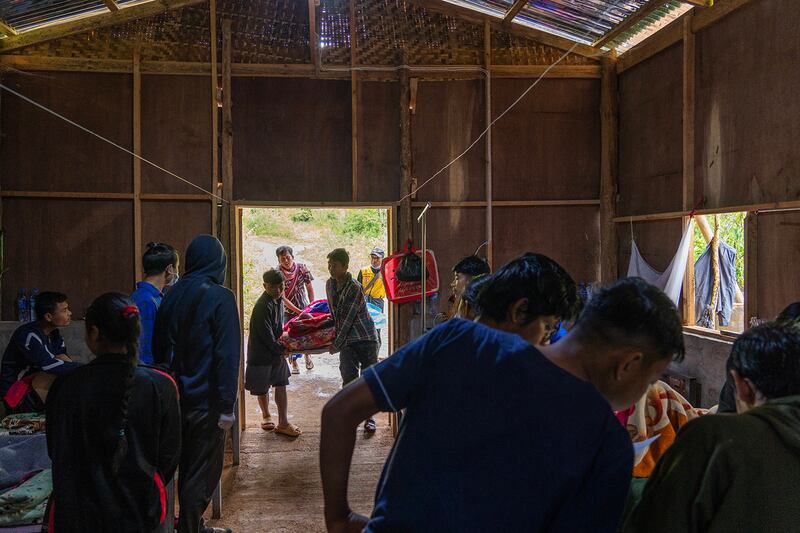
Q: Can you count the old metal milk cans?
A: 0